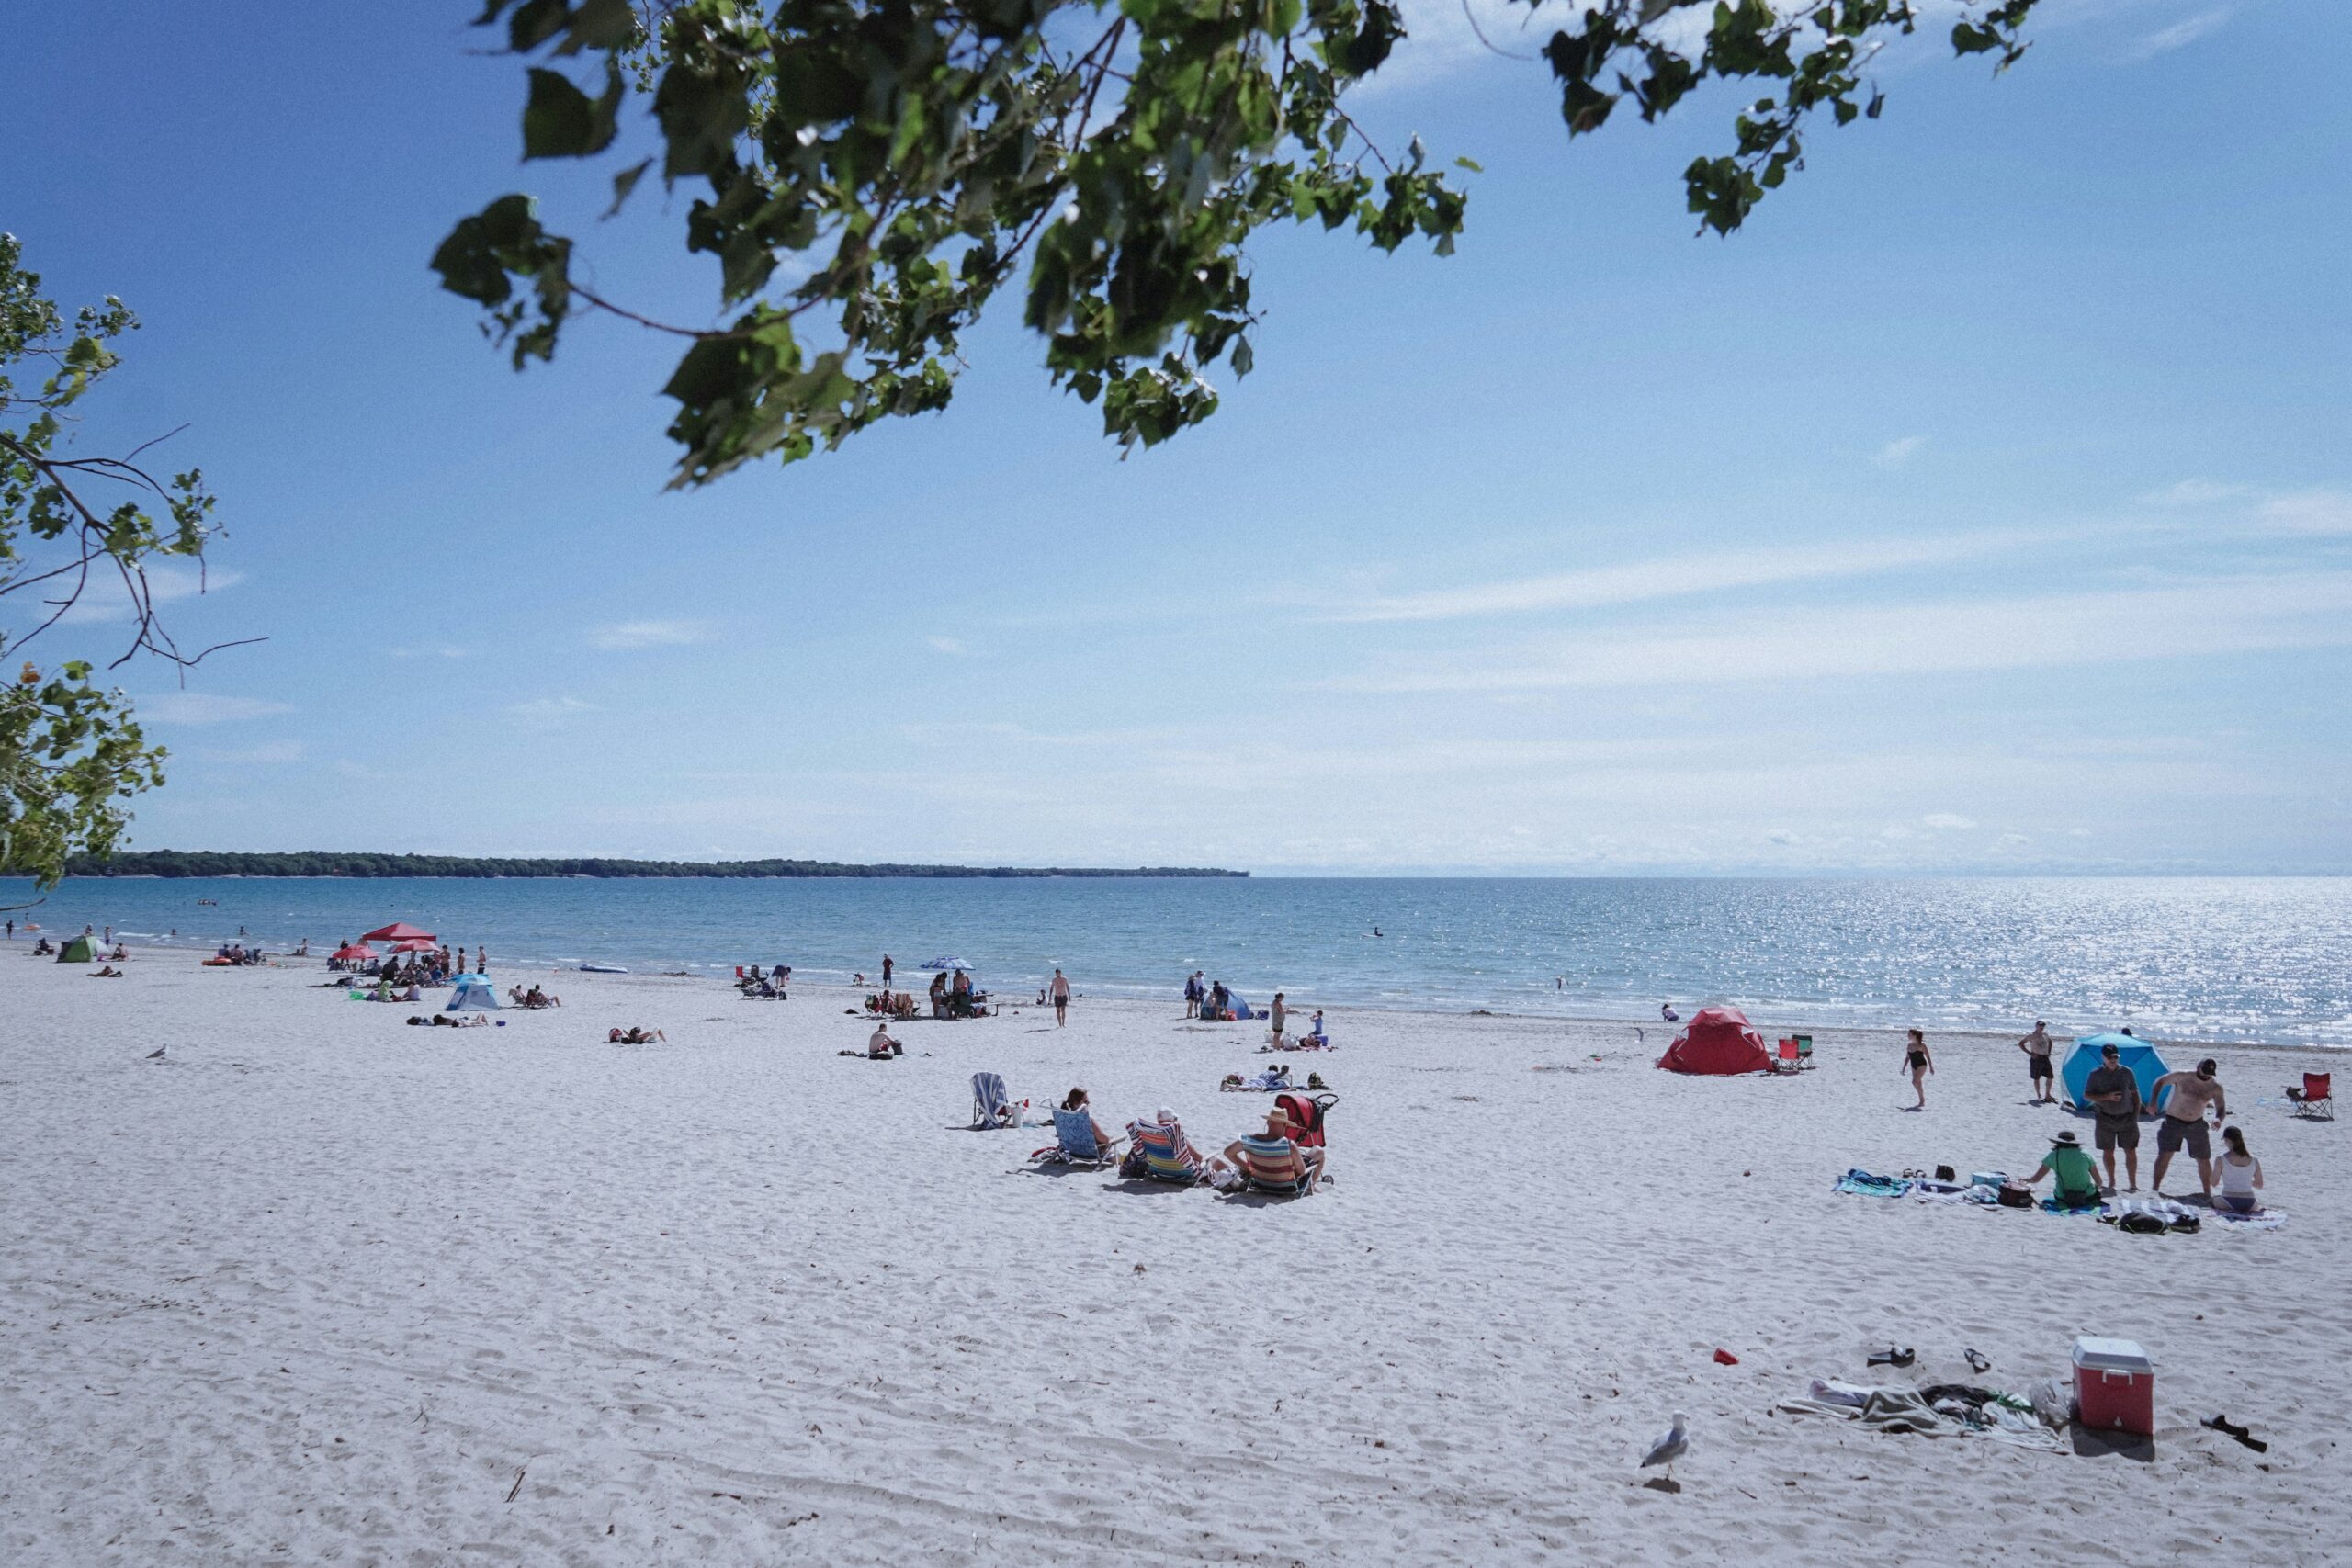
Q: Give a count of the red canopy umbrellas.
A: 3